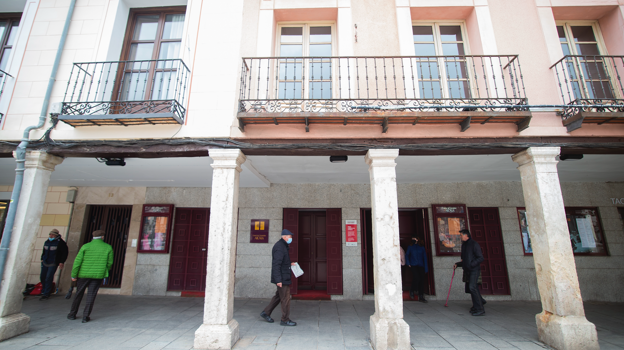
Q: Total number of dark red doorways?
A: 4